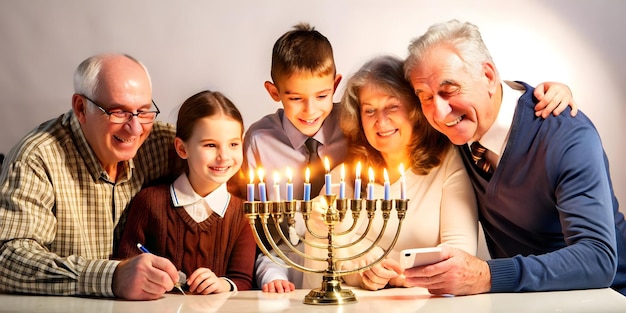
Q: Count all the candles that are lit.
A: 11